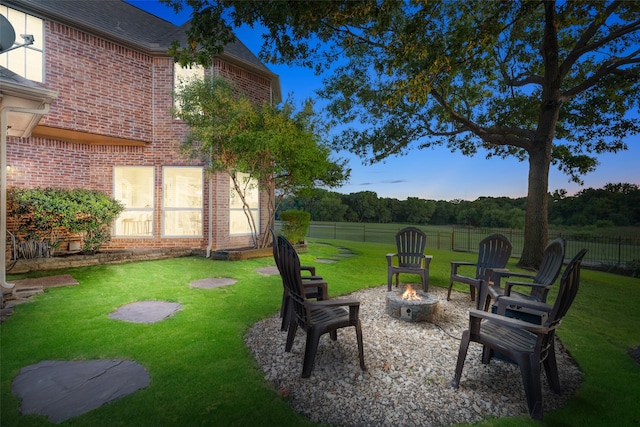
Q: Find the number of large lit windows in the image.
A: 5